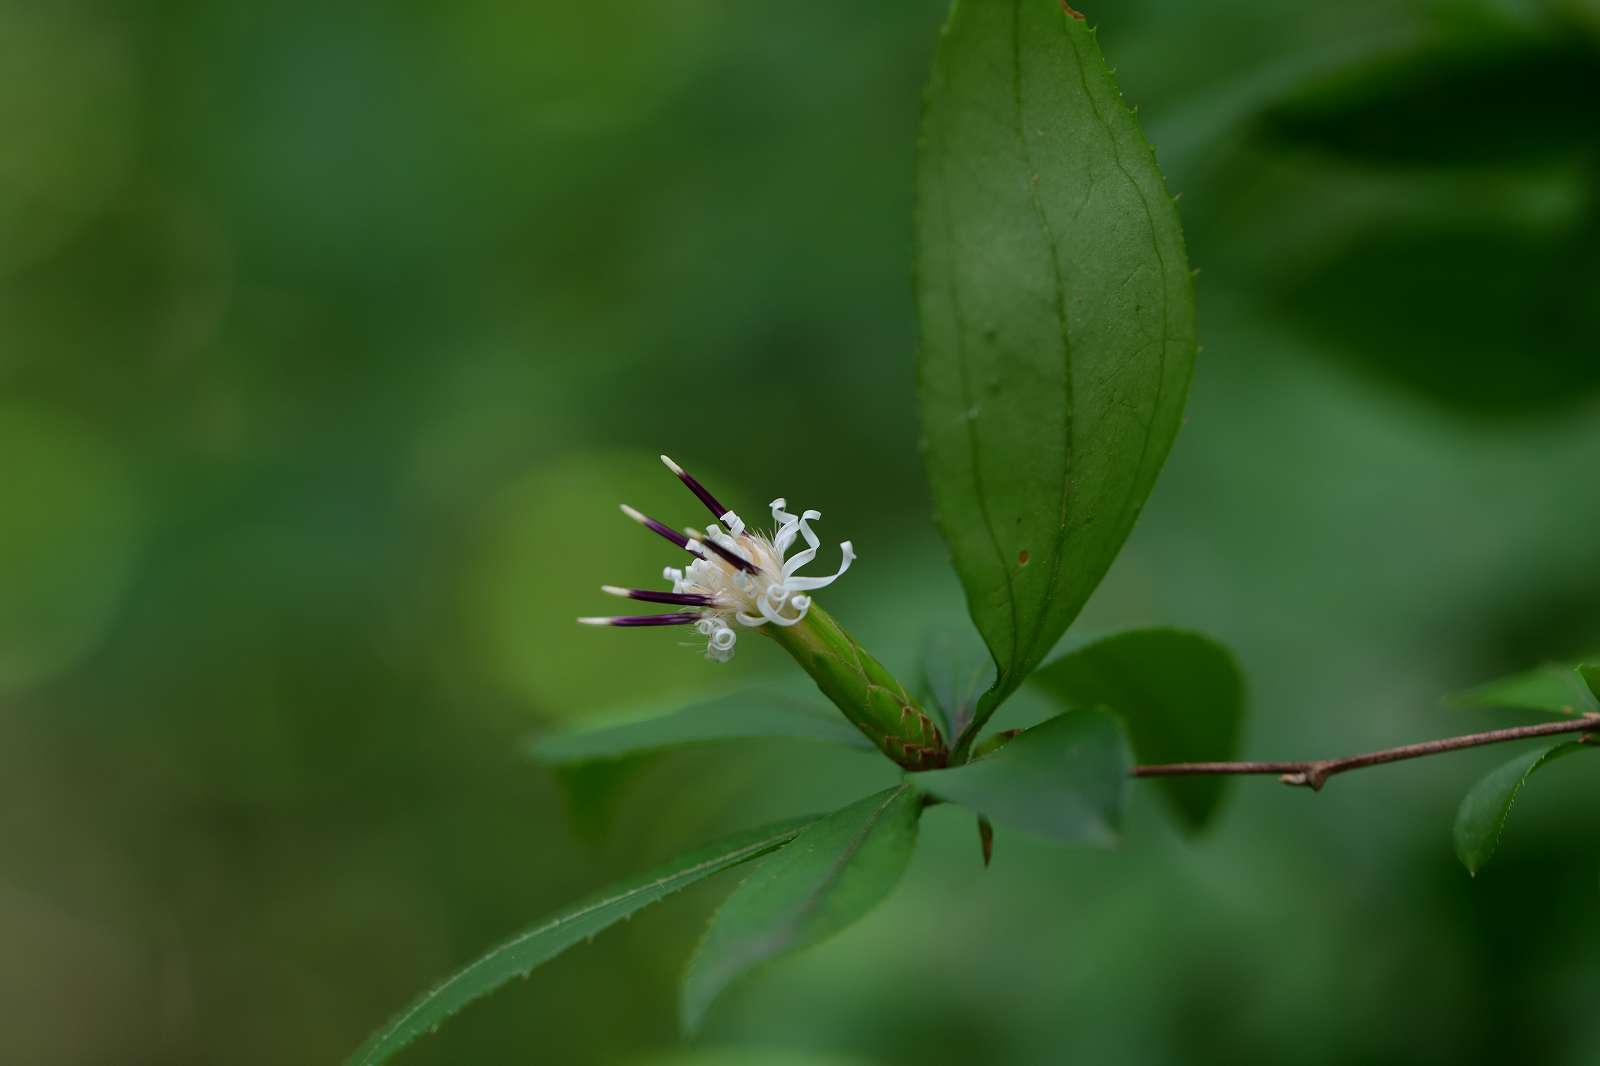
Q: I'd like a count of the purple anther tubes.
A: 5